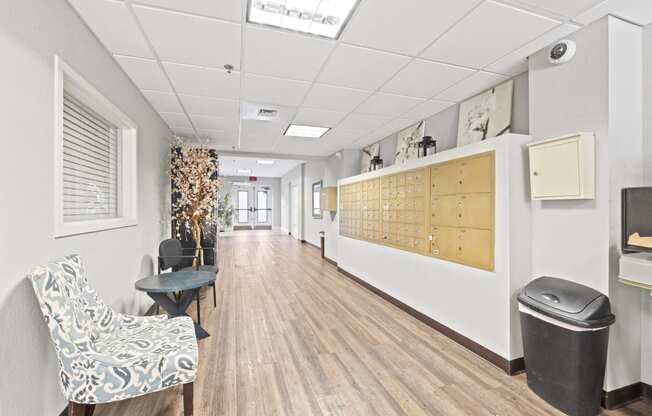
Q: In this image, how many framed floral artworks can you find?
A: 3